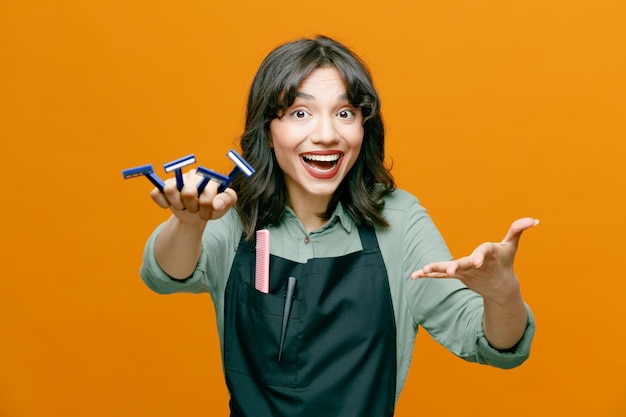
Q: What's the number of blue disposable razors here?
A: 4